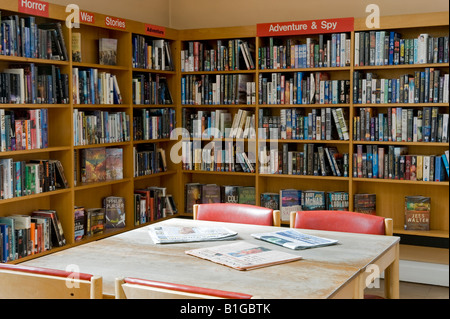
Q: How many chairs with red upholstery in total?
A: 4